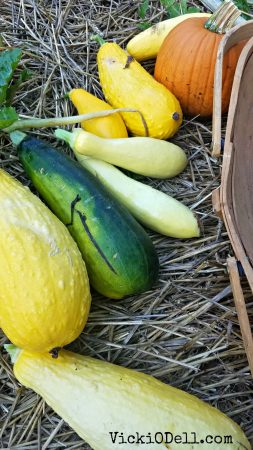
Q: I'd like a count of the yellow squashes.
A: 7